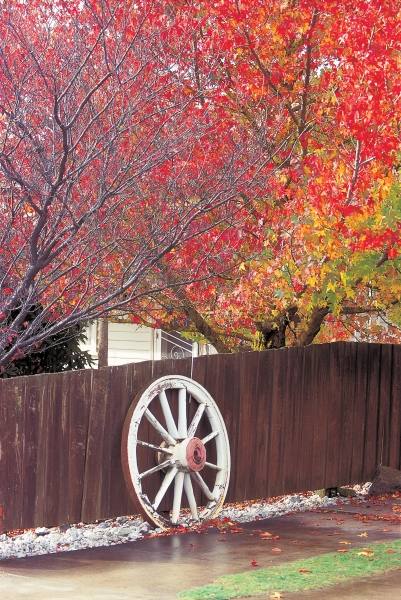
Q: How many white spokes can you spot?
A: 12